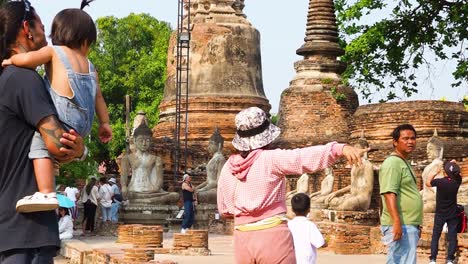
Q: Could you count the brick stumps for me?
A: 3